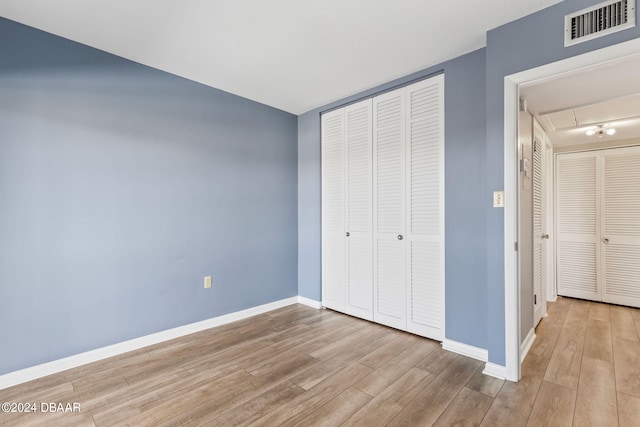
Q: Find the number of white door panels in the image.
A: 7